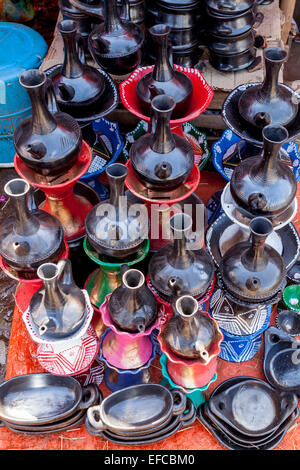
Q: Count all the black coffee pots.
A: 14